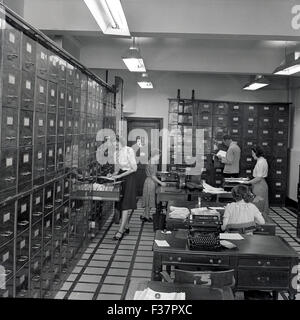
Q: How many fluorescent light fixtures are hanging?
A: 5